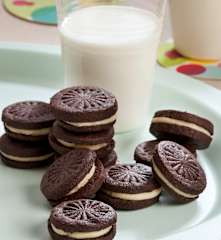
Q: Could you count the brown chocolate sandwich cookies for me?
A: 11